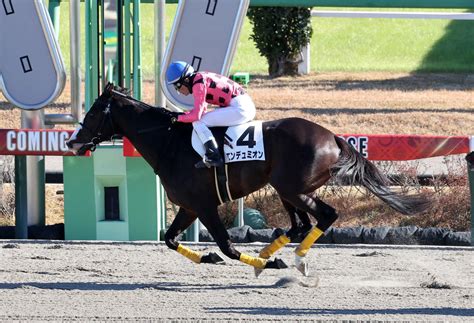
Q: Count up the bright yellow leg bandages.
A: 4